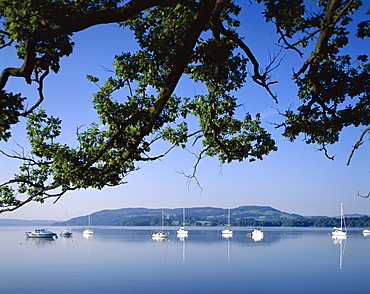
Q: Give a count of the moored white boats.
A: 9